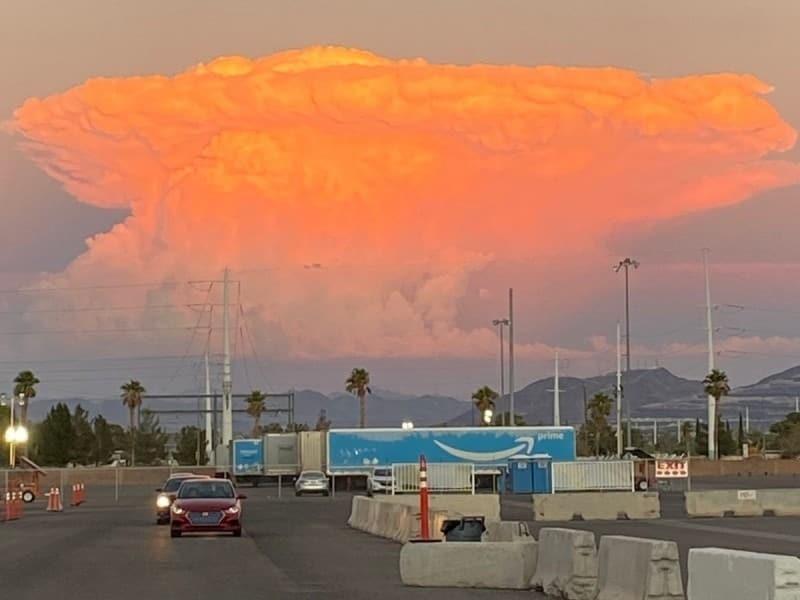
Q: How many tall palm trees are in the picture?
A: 7